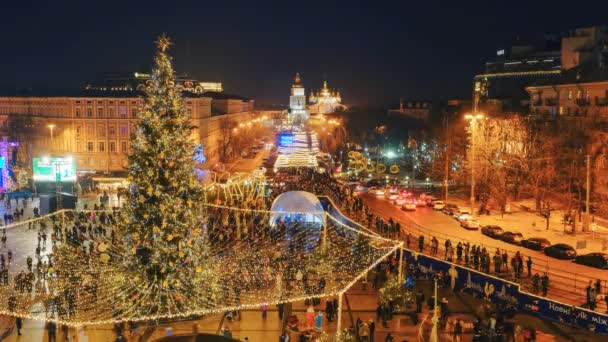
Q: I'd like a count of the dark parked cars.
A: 5